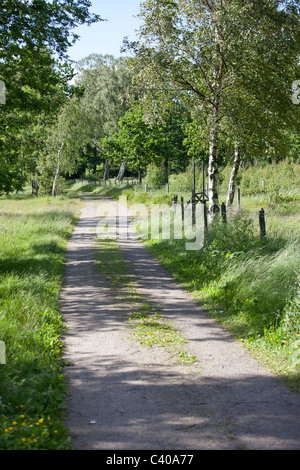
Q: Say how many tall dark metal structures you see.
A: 1